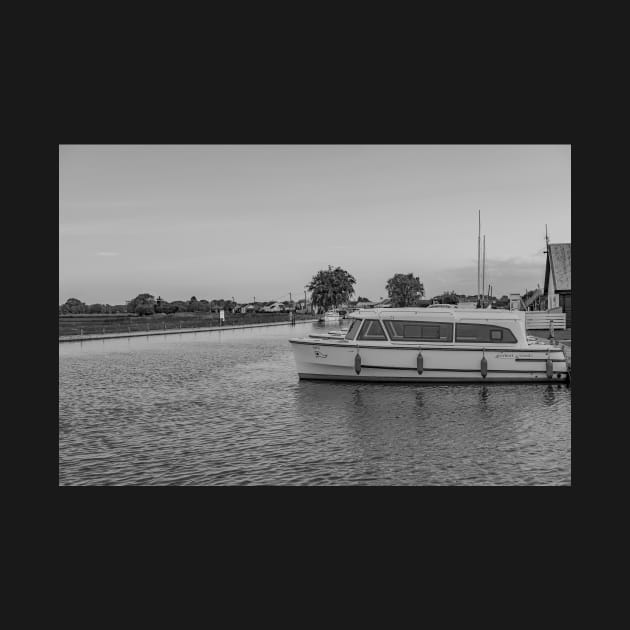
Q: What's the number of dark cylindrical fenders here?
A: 4